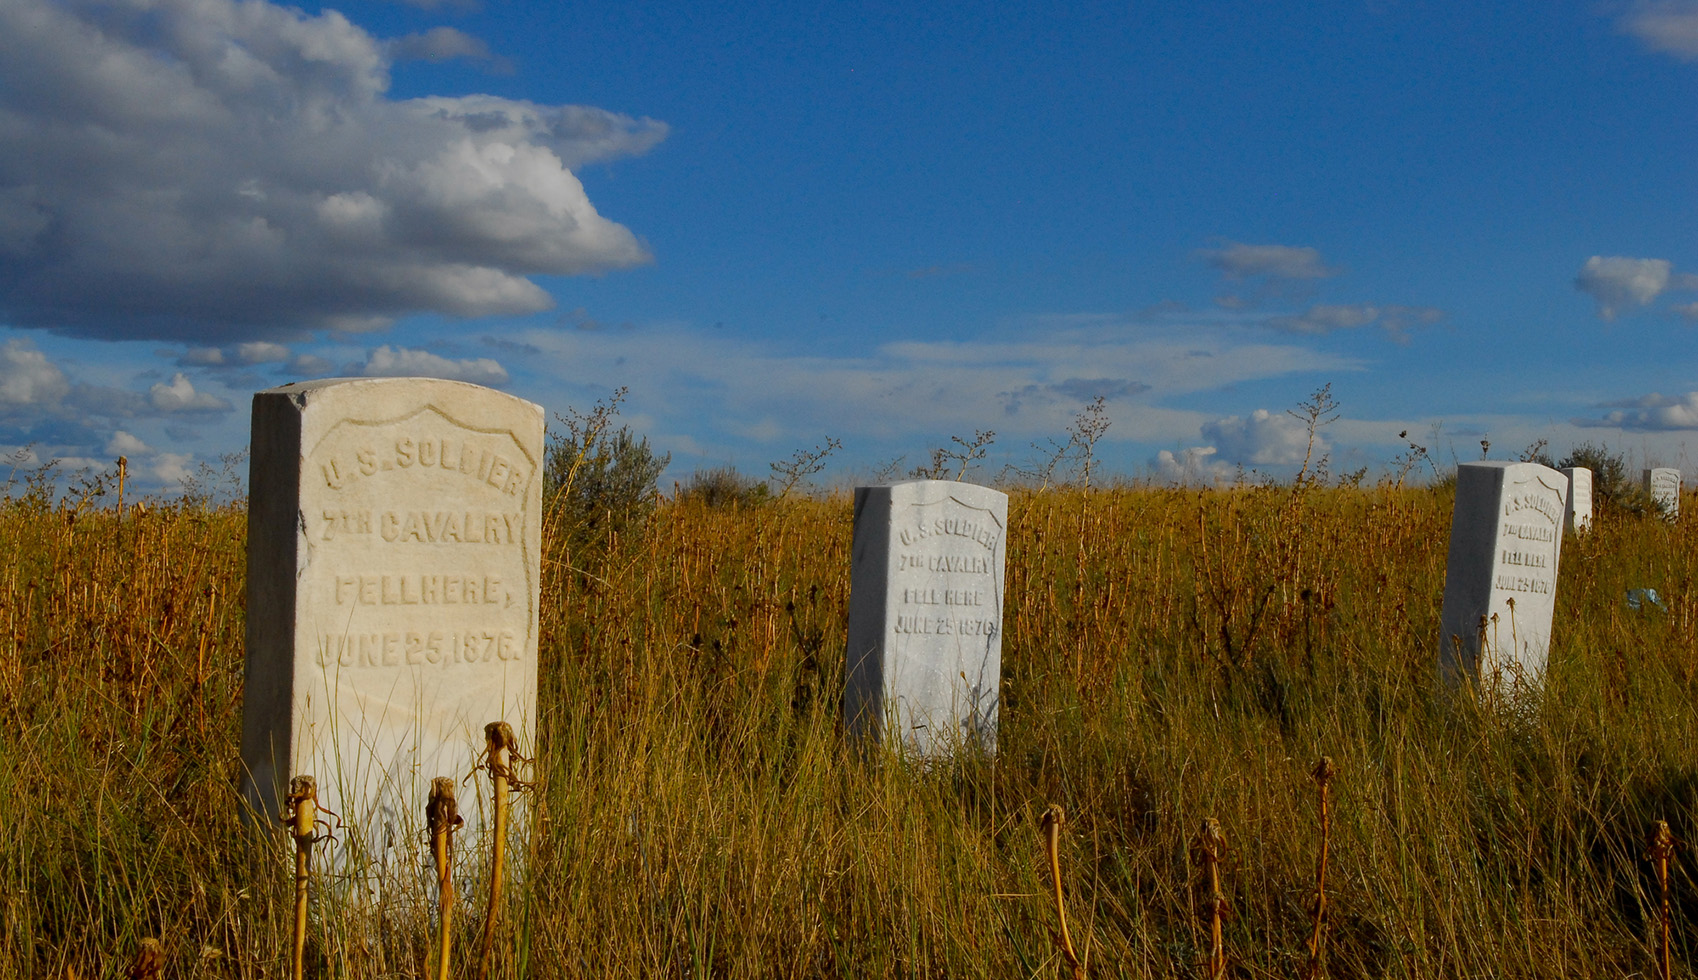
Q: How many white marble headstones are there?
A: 5